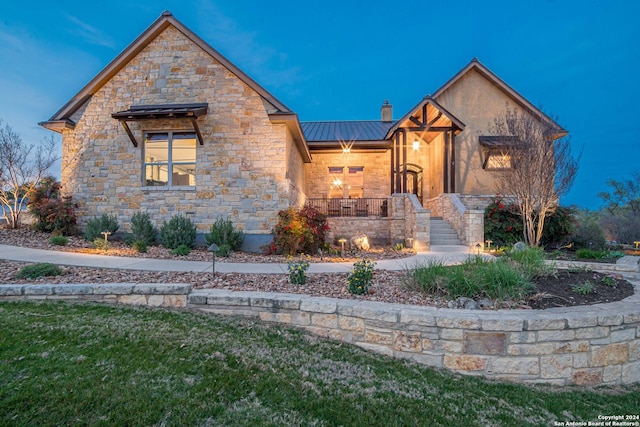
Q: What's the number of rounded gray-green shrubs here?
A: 4